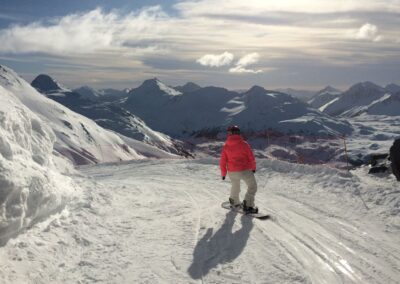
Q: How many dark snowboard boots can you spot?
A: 2